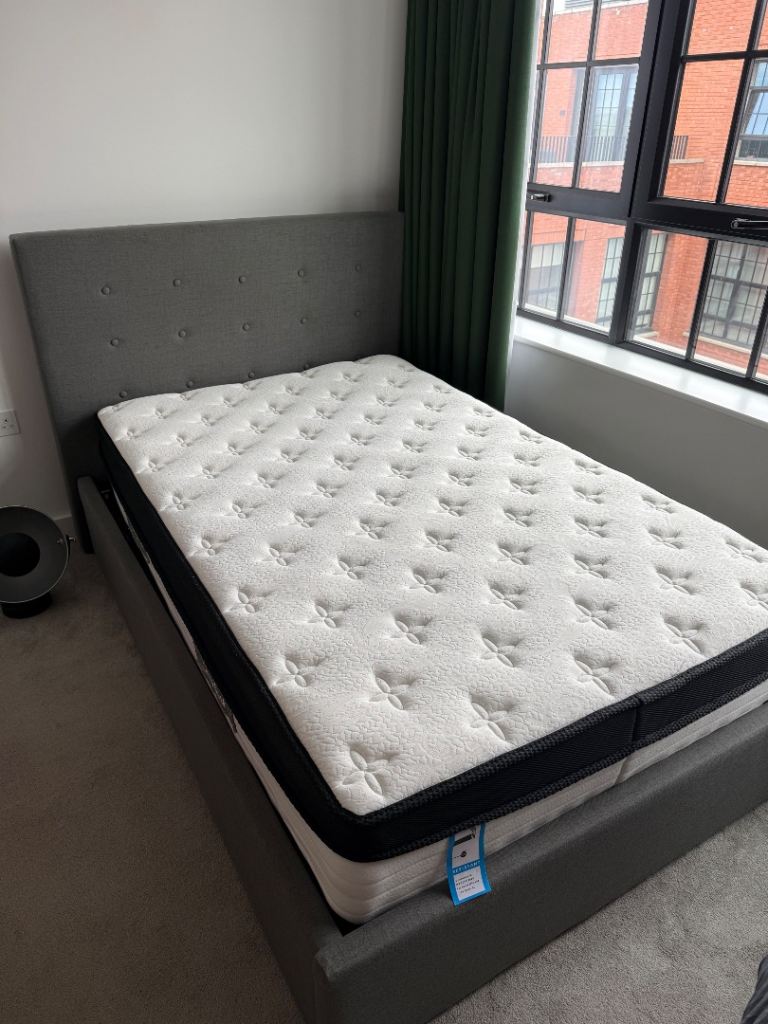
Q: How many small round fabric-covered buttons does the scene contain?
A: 14